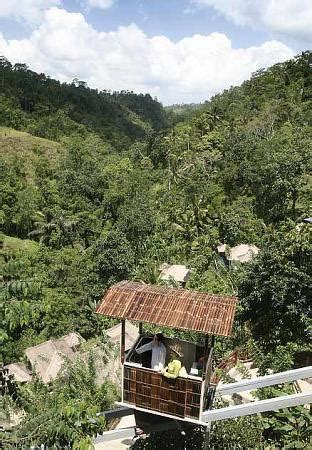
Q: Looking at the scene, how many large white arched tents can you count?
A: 0